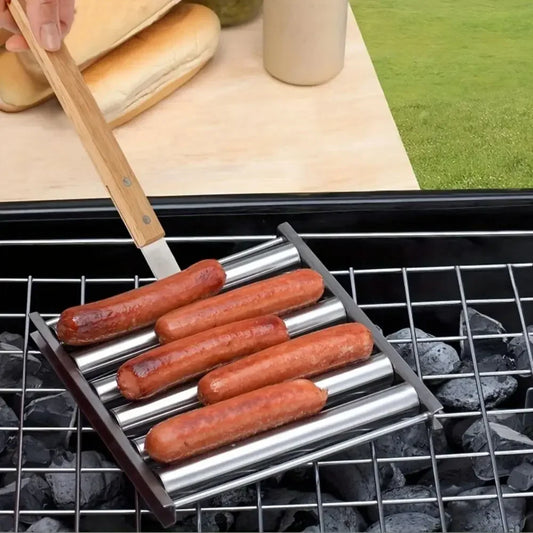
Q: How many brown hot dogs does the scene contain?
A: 5